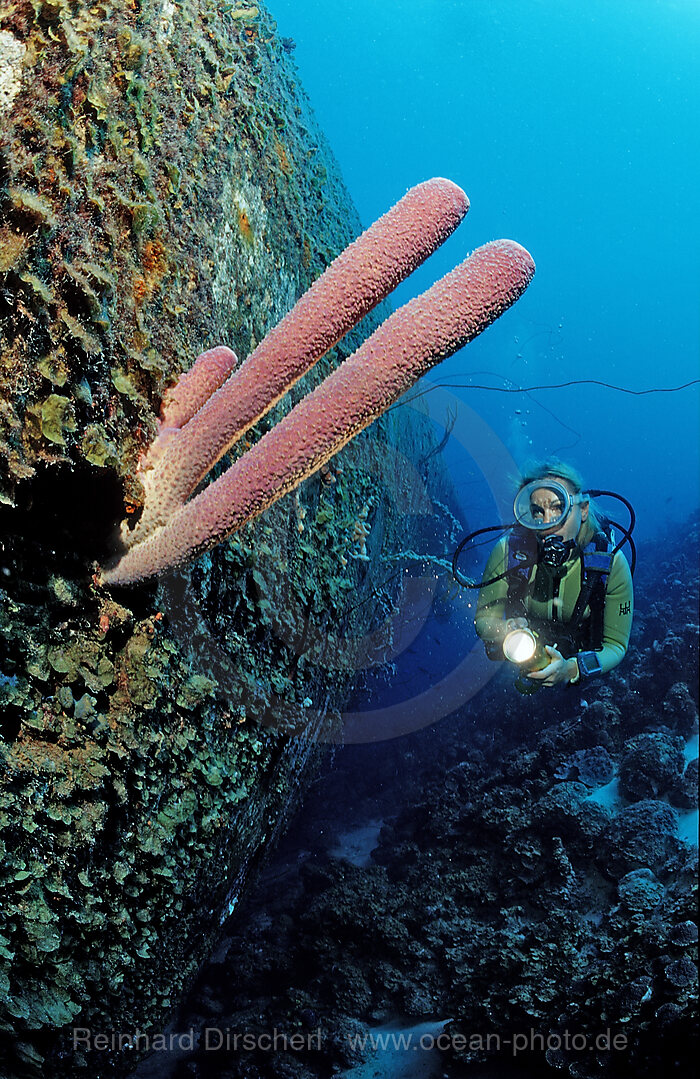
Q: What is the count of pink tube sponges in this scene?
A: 3